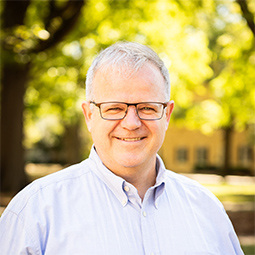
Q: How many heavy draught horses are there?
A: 0